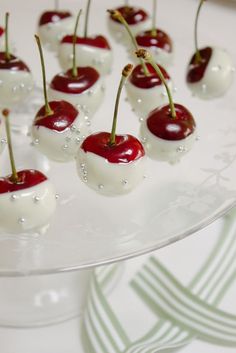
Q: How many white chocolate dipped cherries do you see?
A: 12